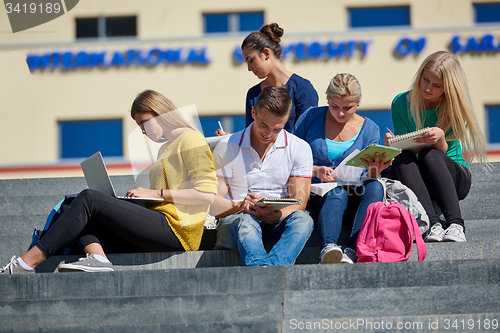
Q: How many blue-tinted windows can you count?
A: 7